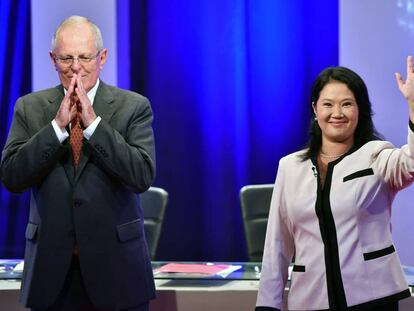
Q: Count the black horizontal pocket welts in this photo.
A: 3